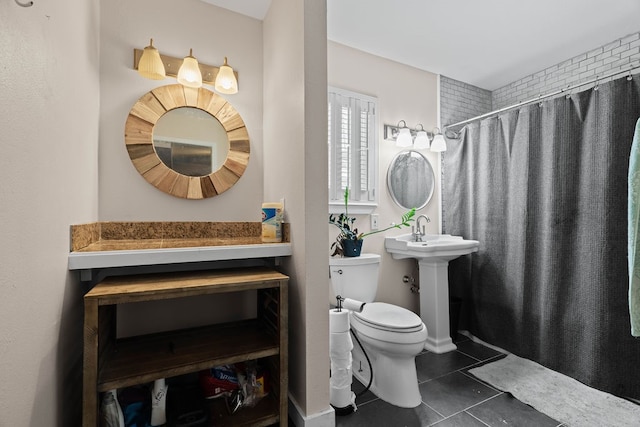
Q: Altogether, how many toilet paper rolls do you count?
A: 6